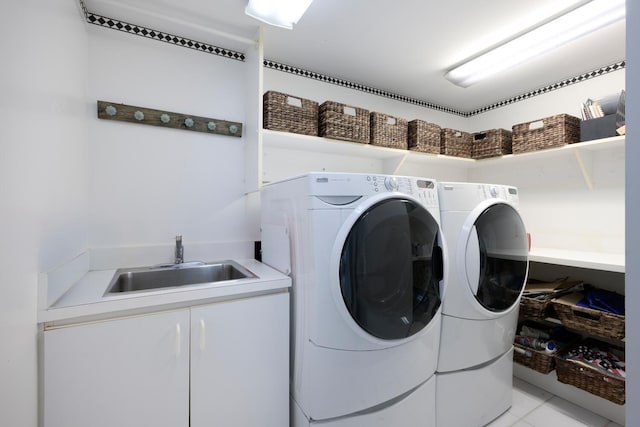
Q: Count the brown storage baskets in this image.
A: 11